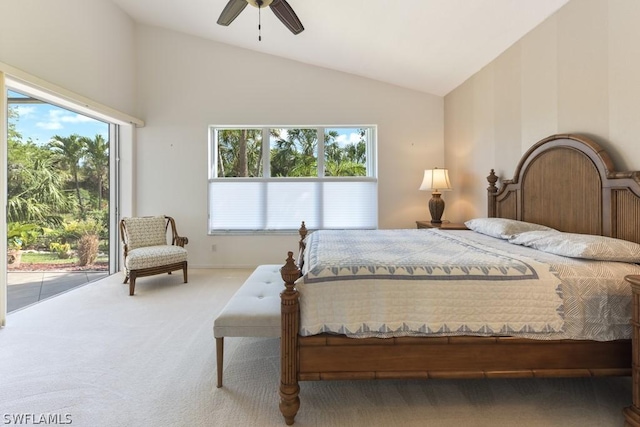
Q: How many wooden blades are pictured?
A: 2